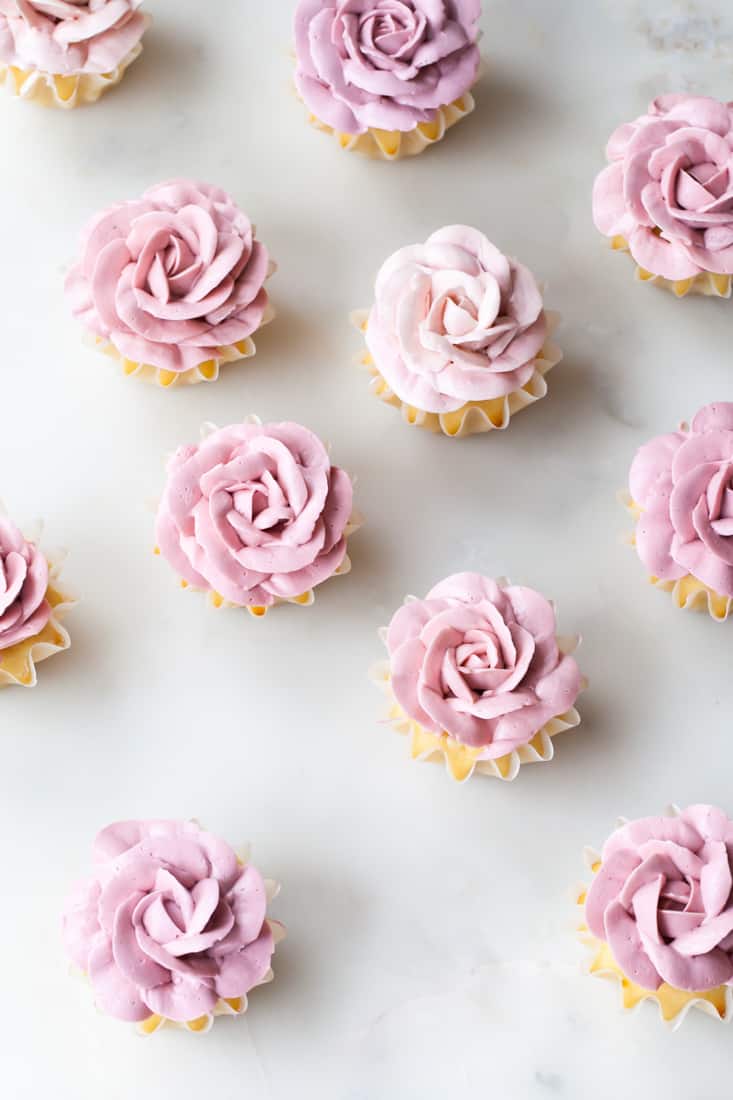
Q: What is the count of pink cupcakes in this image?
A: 11